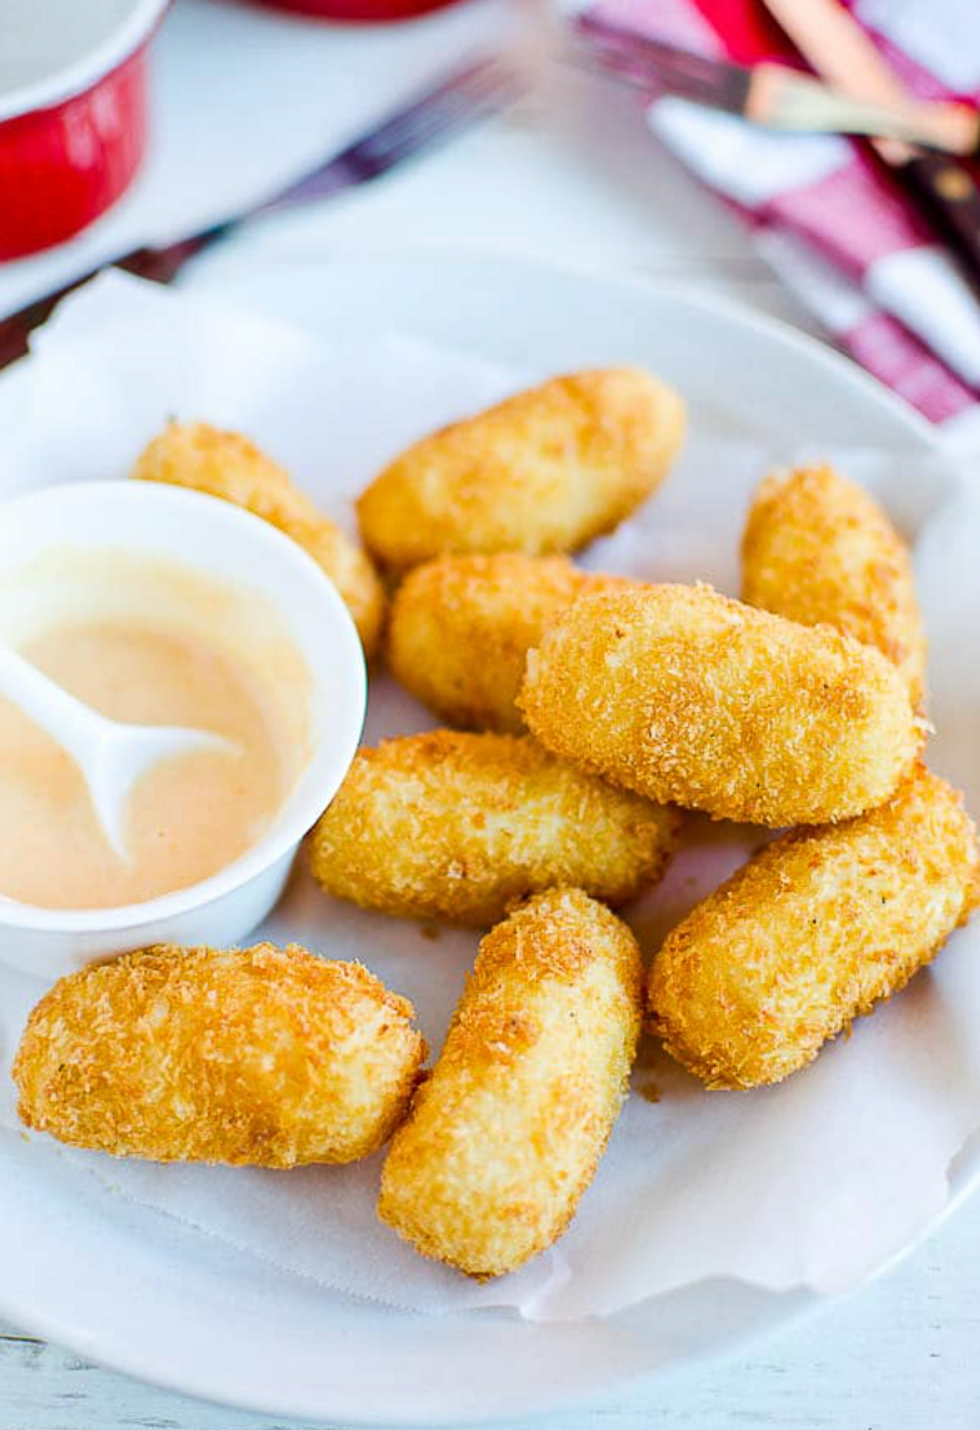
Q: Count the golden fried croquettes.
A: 9